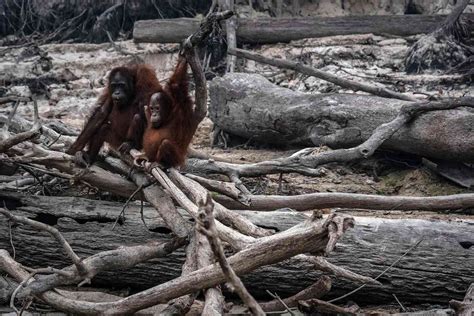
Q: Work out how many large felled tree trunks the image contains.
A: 3